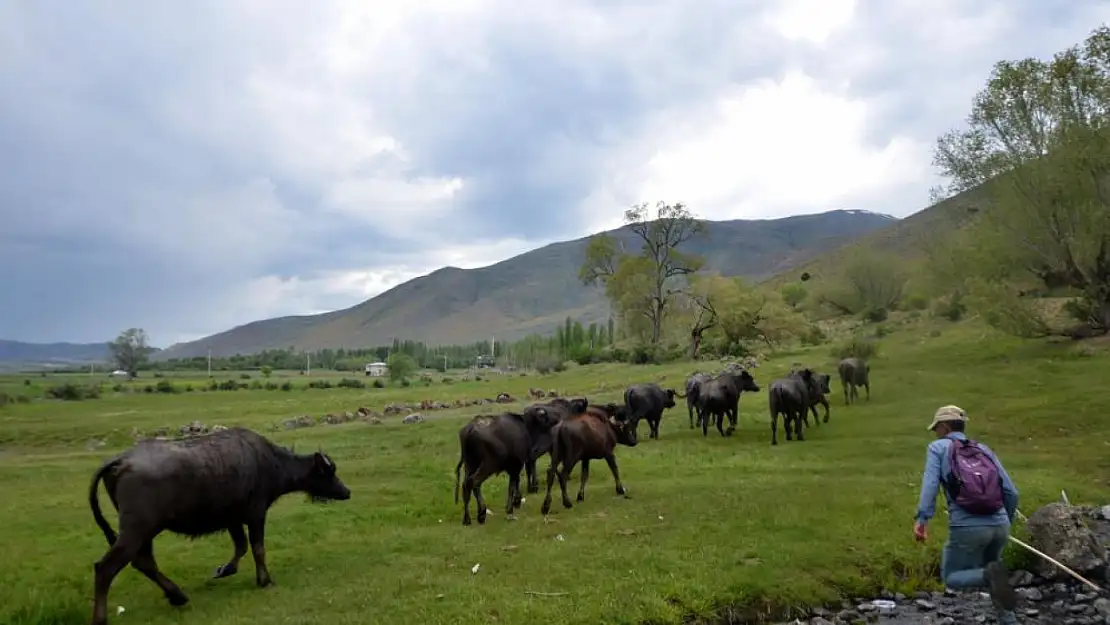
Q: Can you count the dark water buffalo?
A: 11